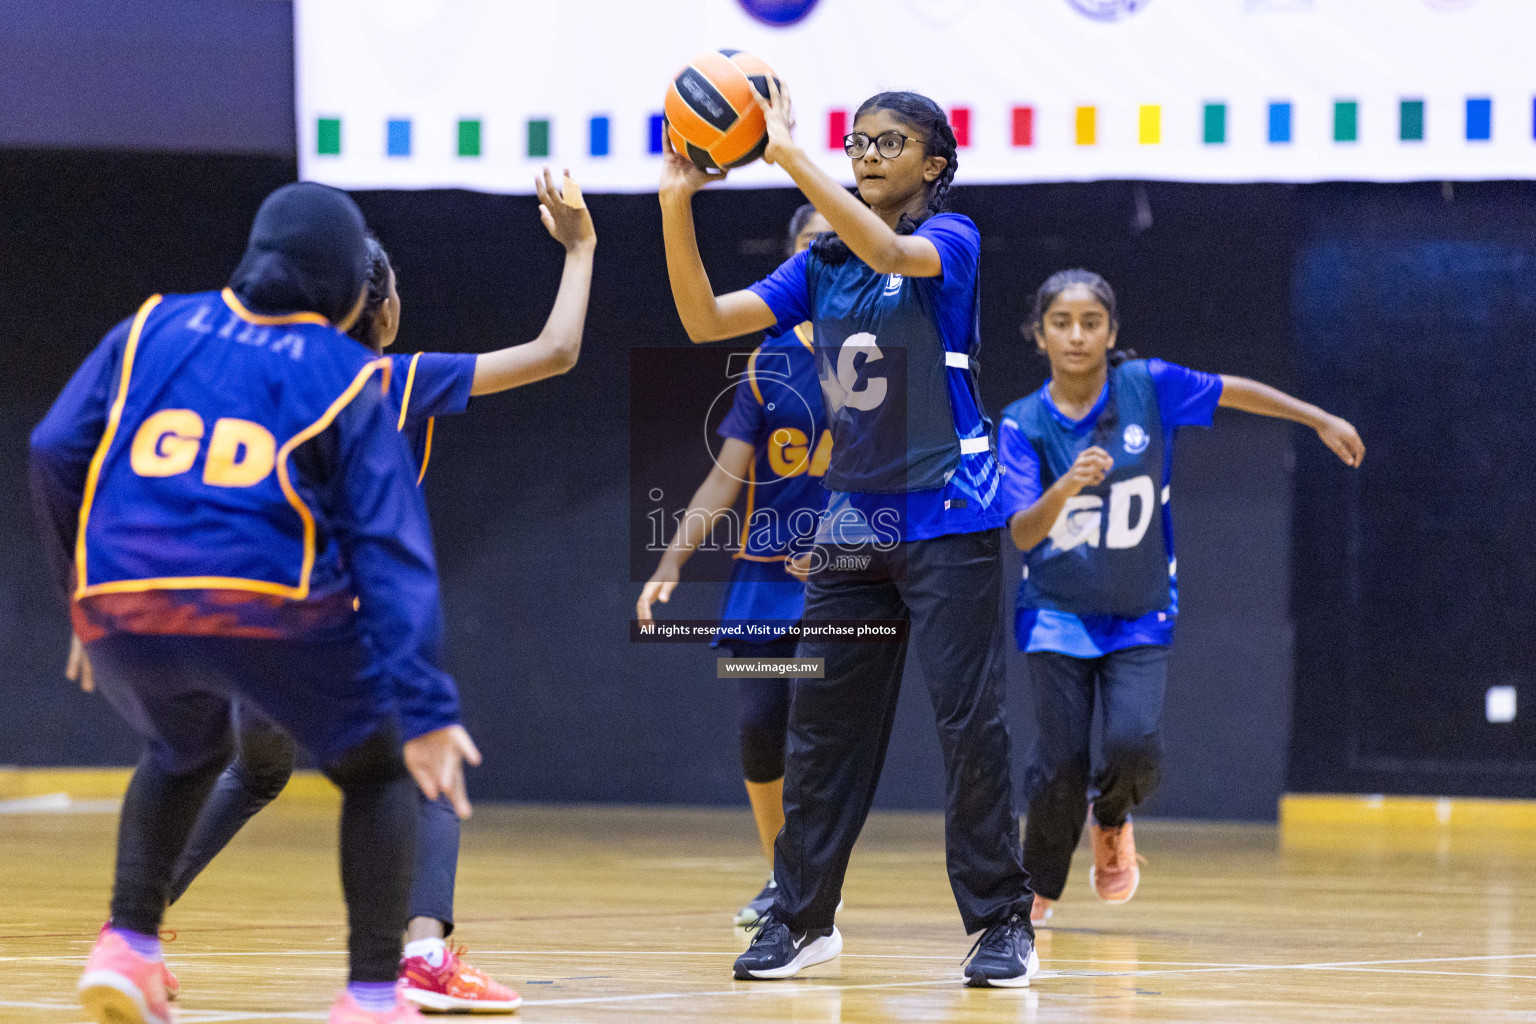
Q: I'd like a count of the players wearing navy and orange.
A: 3